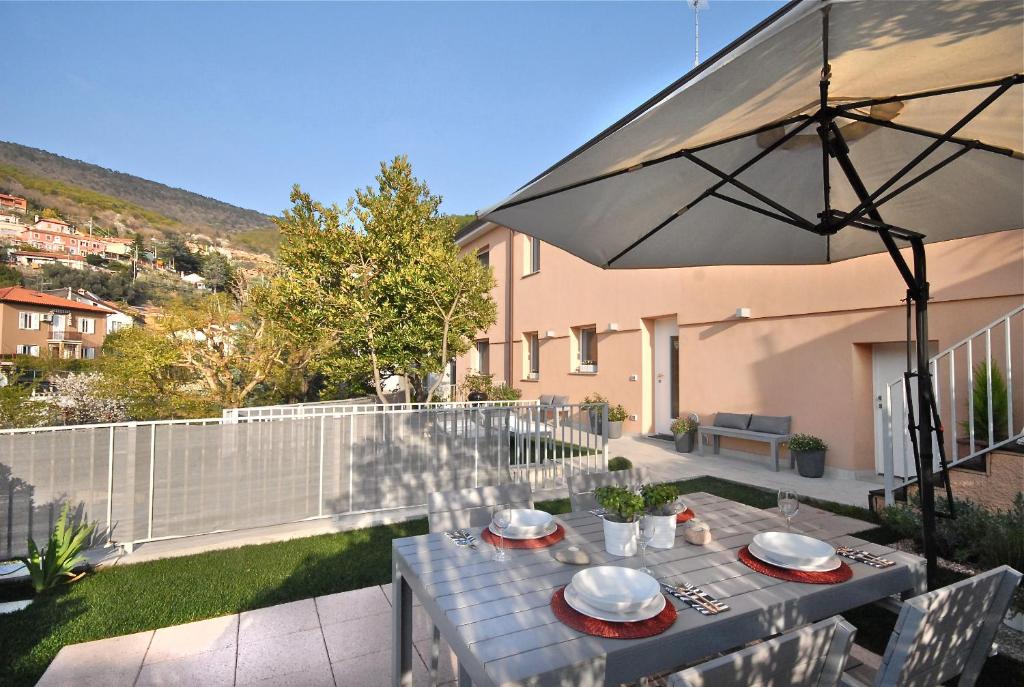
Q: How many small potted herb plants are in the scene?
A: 2